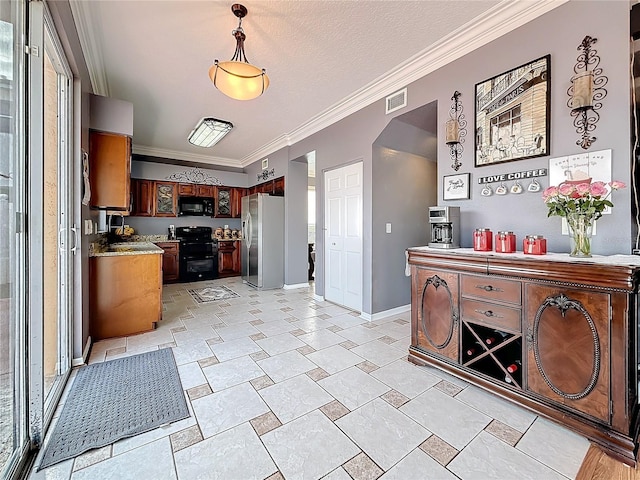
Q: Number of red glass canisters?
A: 3